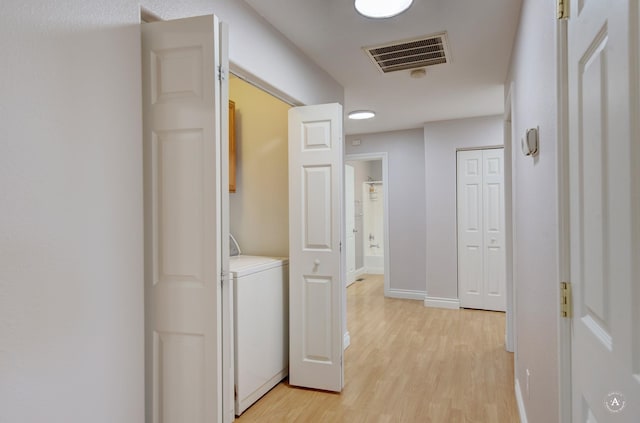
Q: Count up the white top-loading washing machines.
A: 1